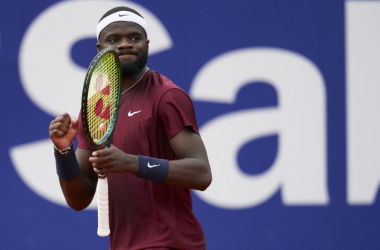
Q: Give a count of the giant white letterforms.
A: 3